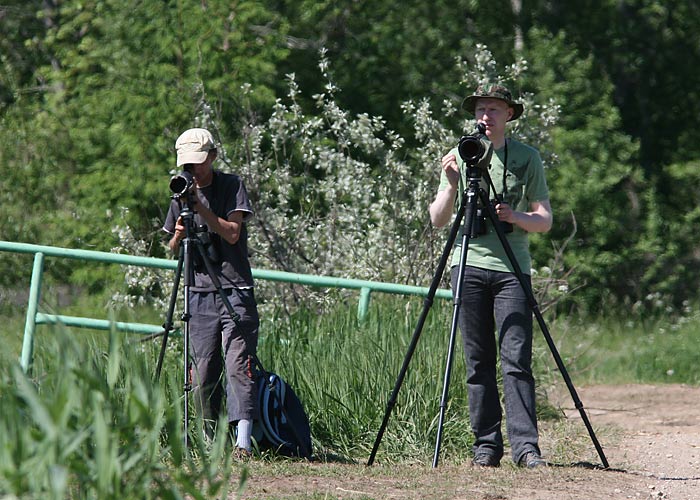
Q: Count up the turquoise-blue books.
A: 0